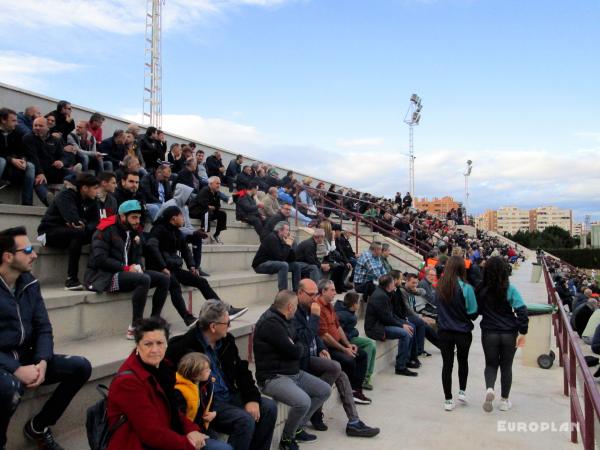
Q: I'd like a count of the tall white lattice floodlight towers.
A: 3